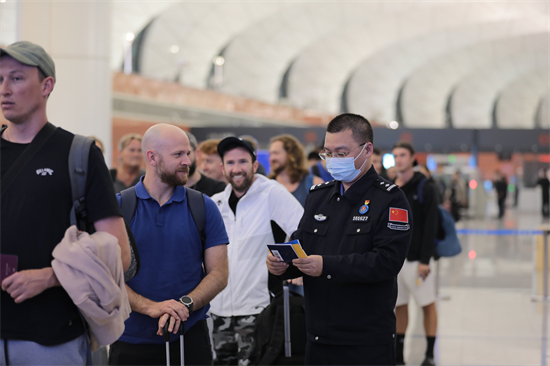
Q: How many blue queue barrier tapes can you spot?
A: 1